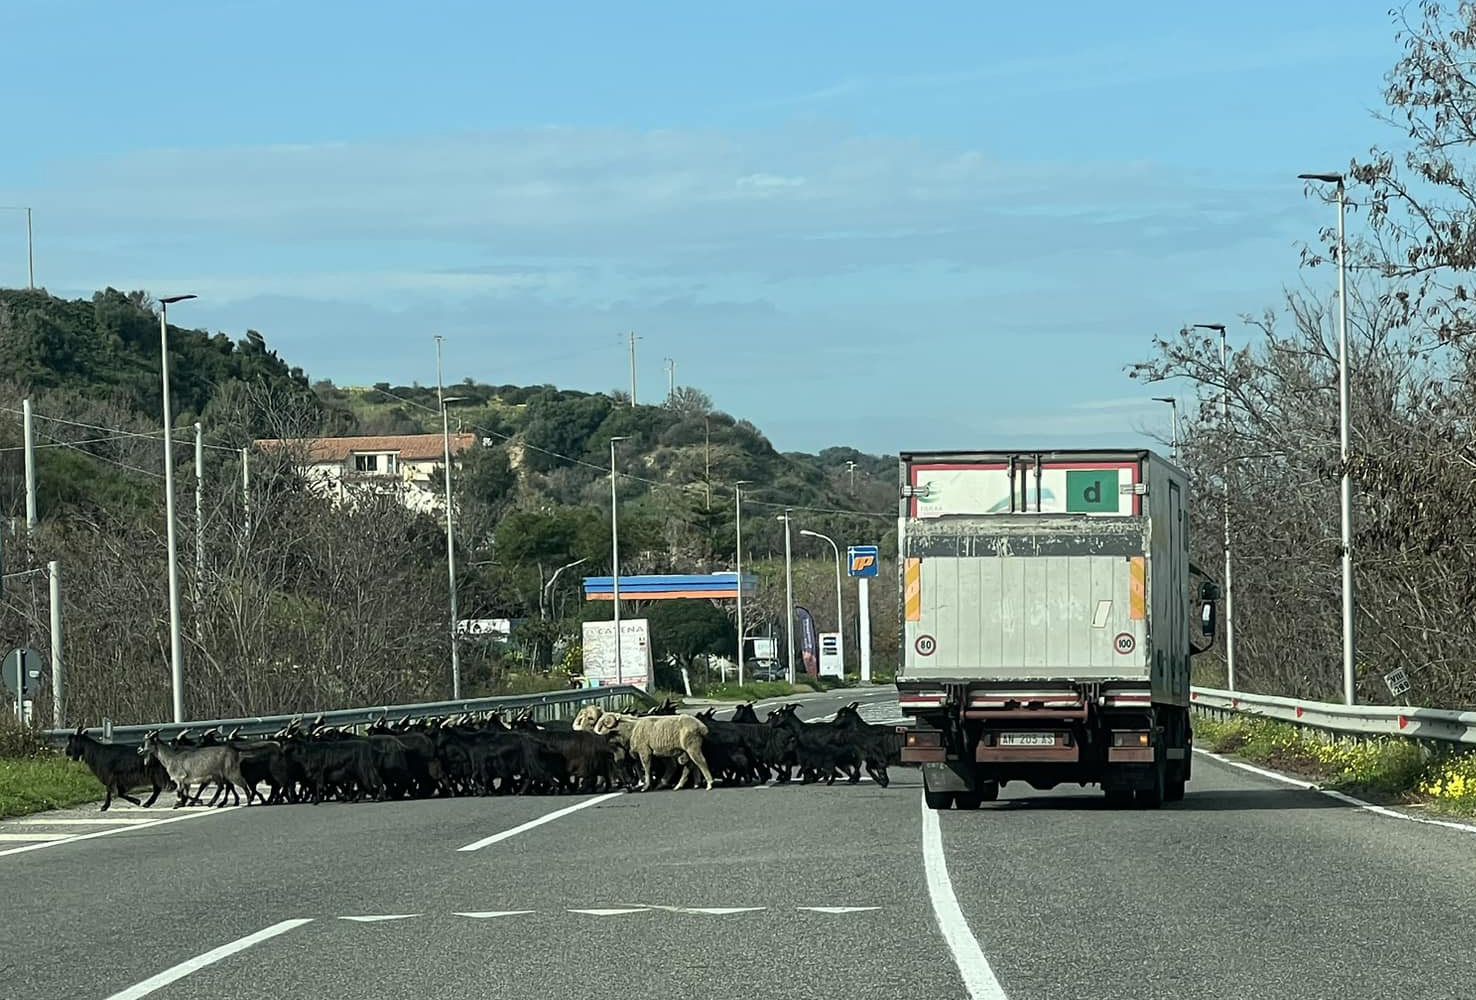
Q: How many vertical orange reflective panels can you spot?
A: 2